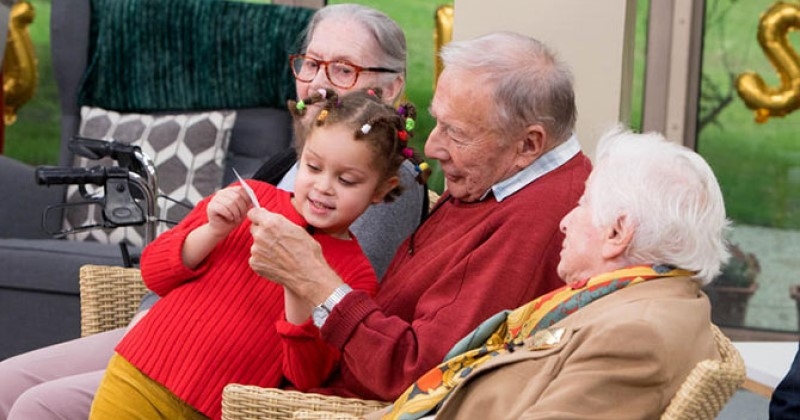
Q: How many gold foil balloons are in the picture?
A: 3